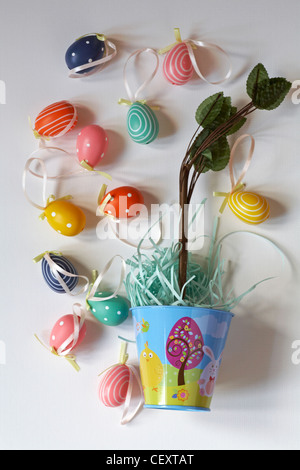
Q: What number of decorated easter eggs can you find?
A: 12